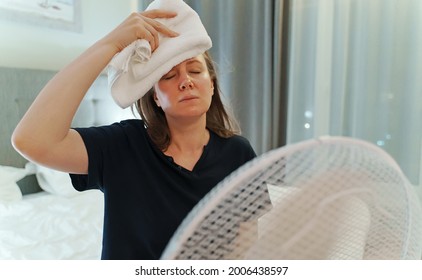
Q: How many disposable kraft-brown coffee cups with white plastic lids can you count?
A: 0